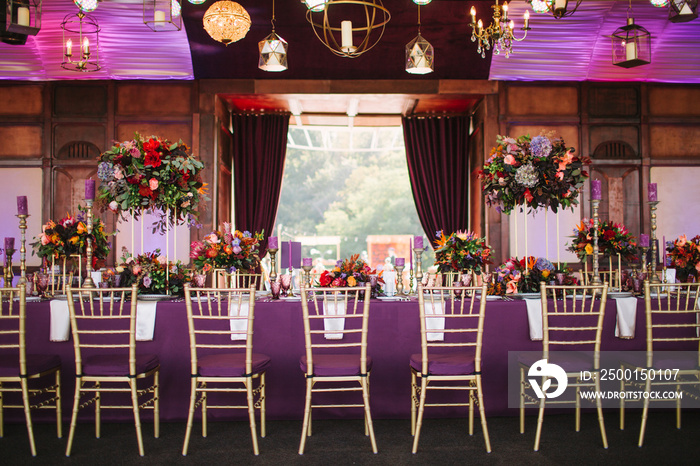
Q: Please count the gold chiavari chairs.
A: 7